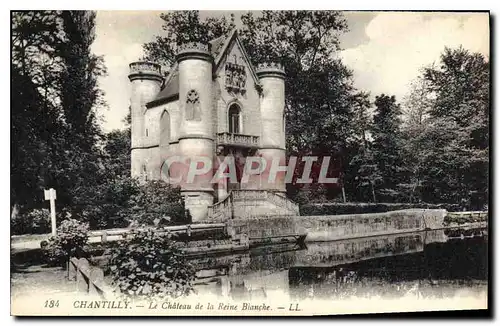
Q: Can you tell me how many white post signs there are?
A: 1